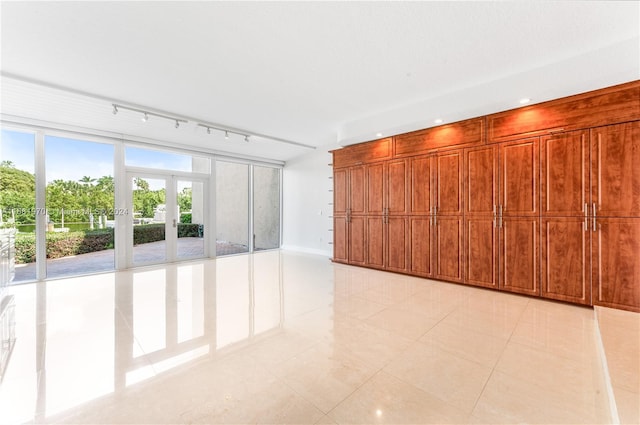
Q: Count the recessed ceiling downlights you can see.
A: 3